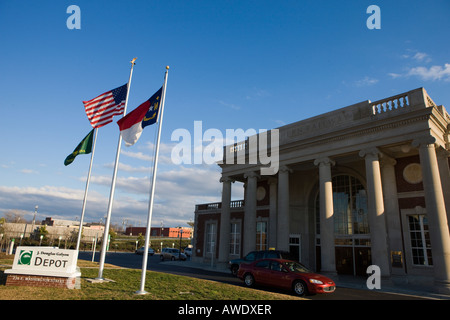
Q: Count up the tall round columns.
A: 6